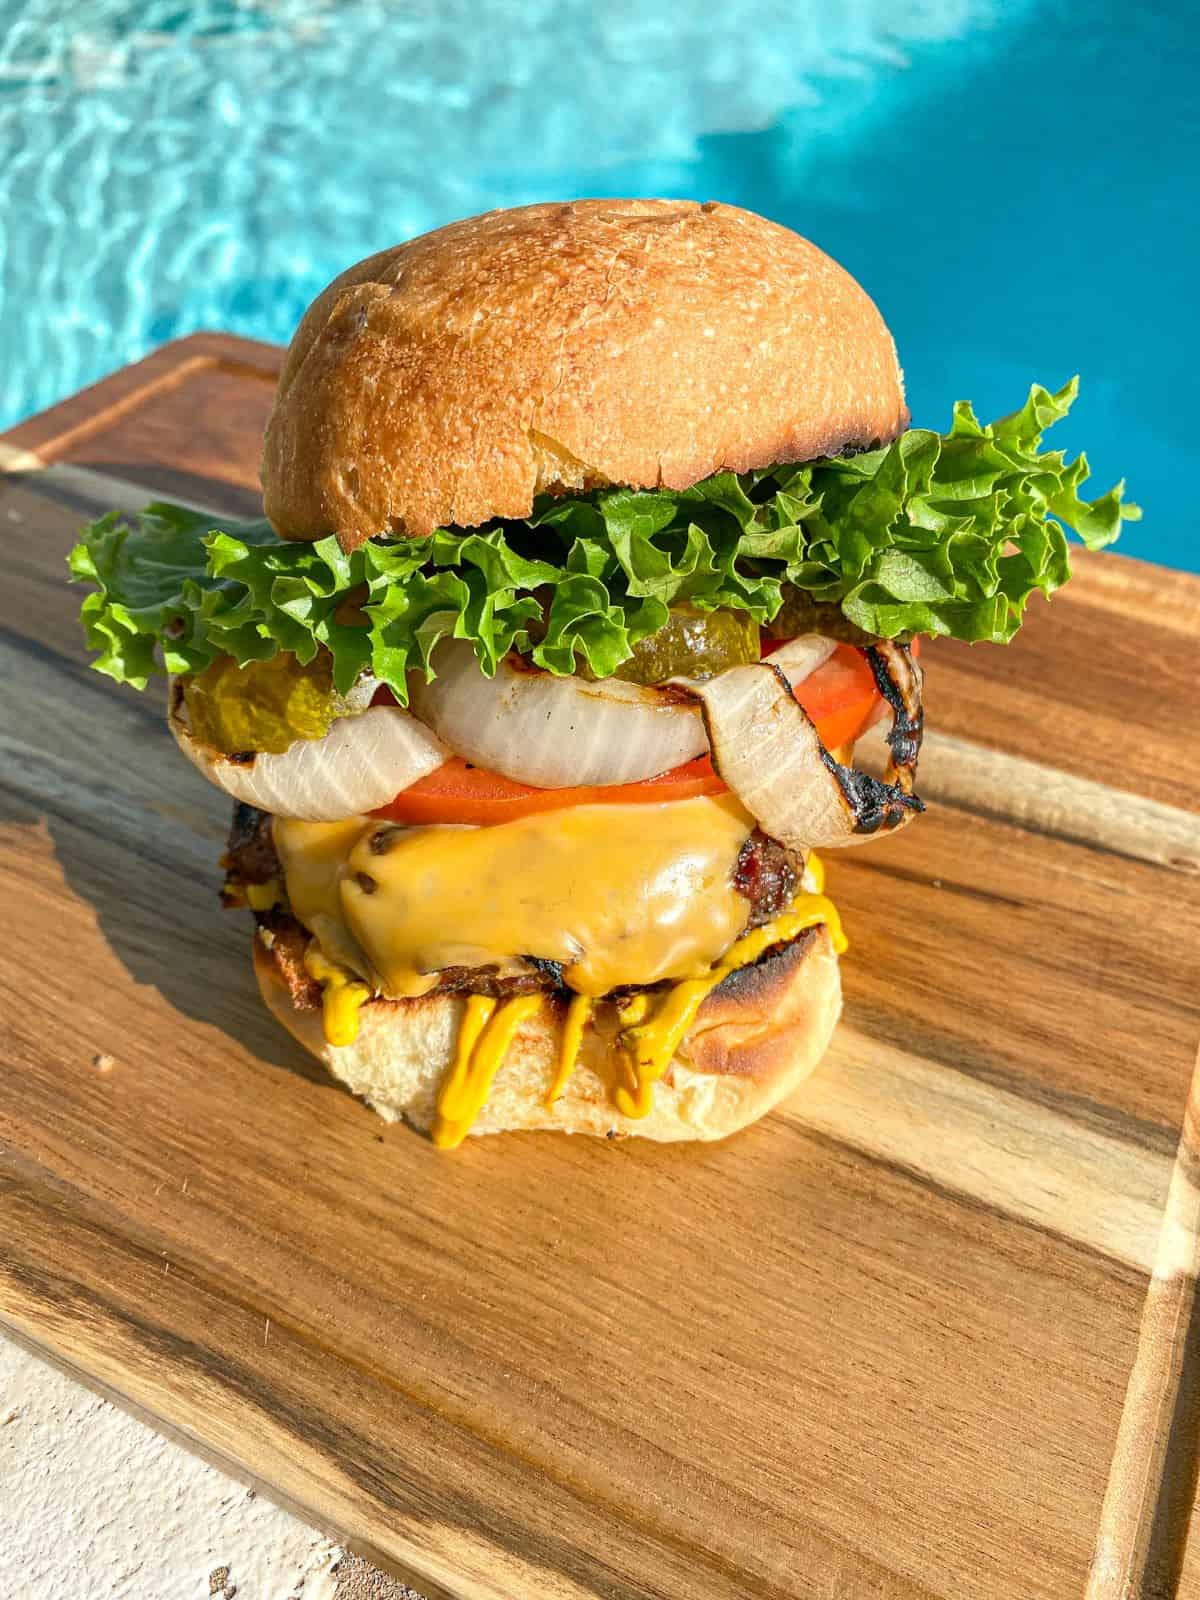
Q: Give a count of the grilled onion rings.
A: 3